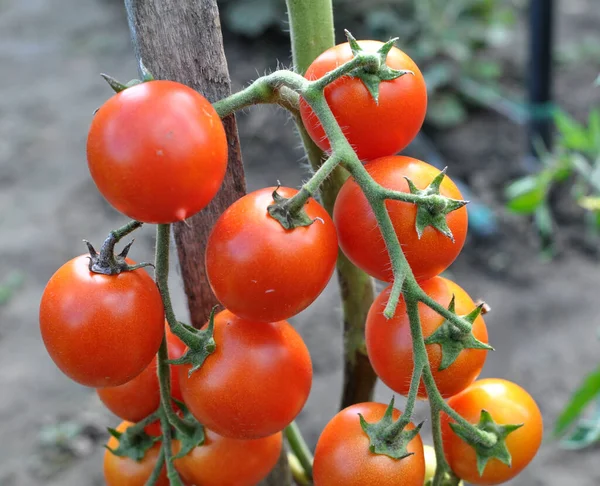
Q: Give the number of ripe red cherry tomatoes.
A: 12